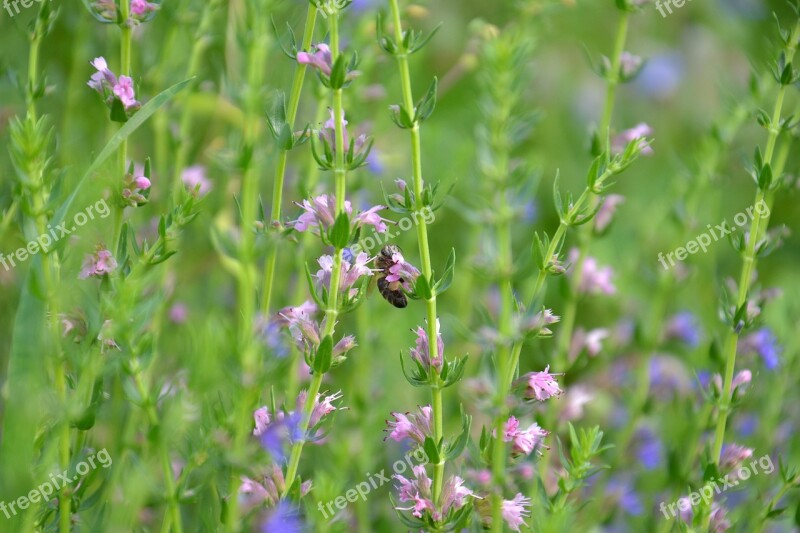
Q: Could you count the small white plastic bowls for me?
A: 0